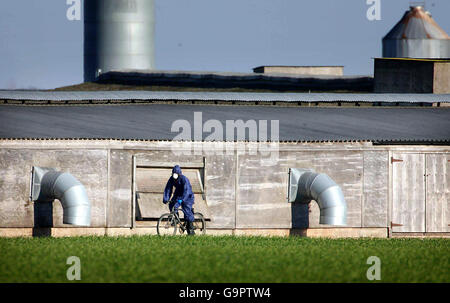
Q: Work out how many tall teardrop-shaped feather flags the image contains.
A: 0